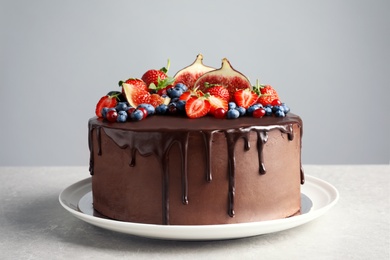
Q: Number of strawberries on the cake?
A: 9